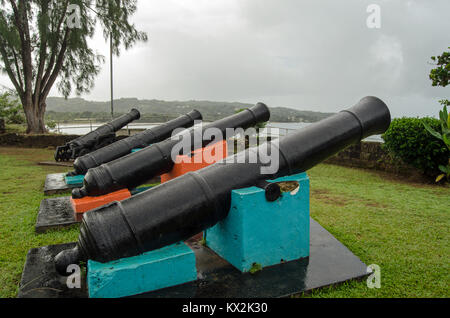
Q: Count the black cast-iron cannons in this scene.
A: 4